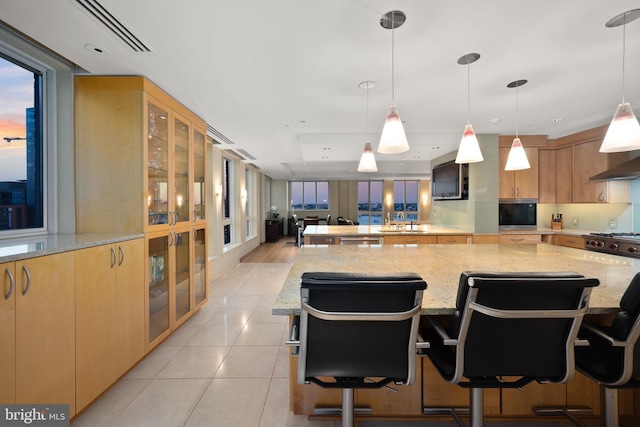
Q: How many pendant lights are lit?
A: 5